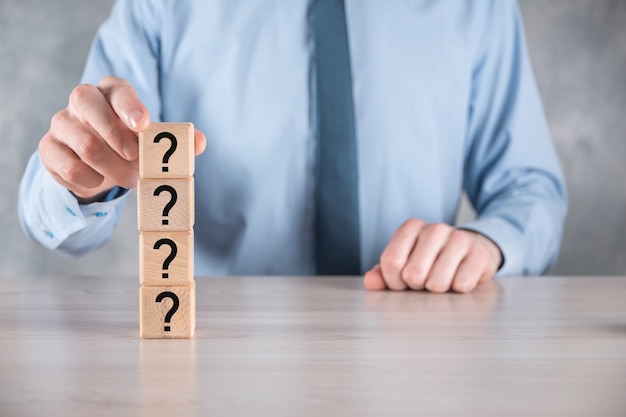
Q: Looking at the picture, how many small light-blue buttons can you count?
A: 3